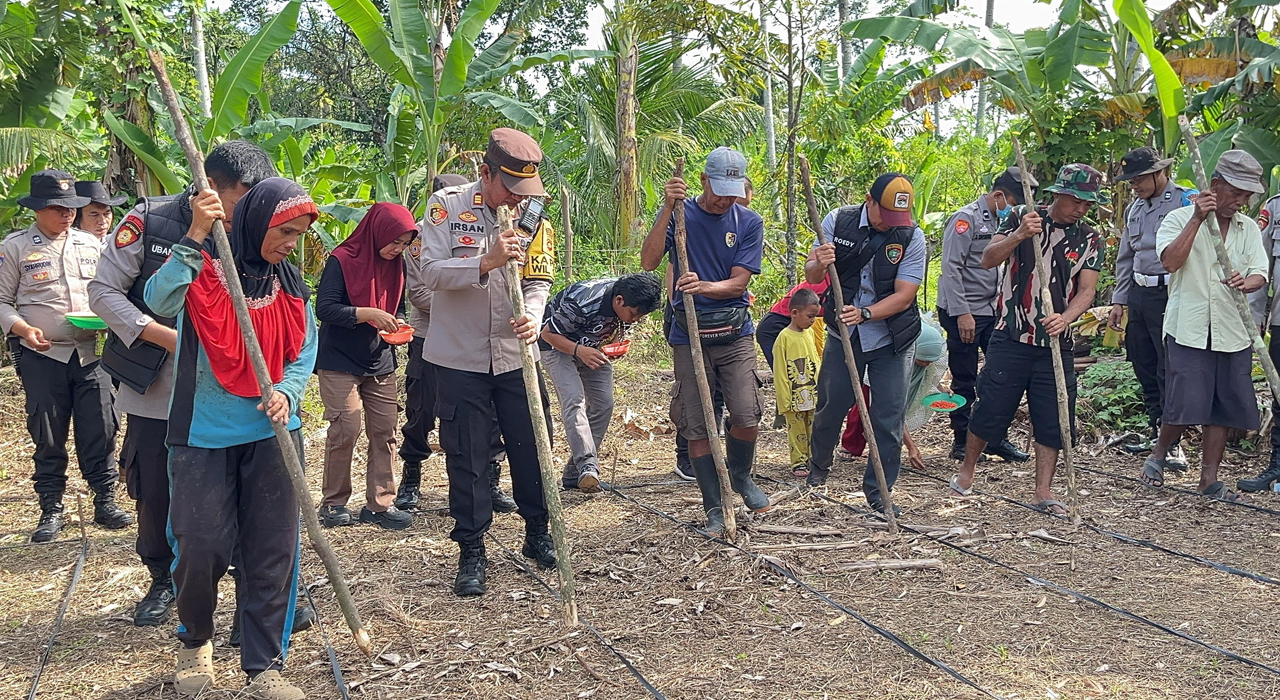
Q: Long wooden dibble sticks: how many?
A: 6